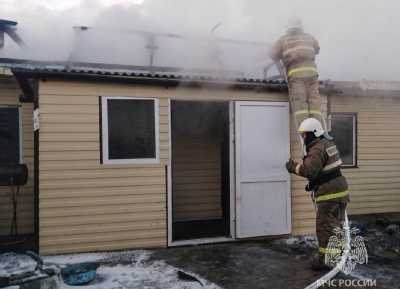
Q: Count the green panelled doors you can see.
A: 0